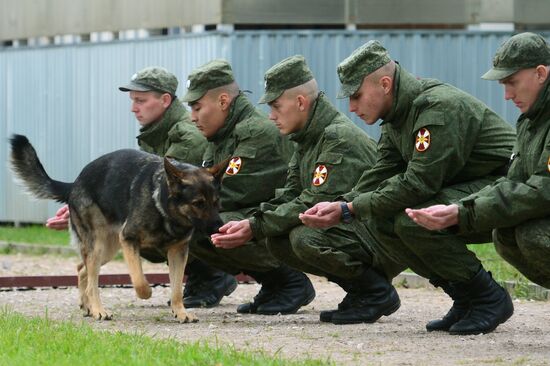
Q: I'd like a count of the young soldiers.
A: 5